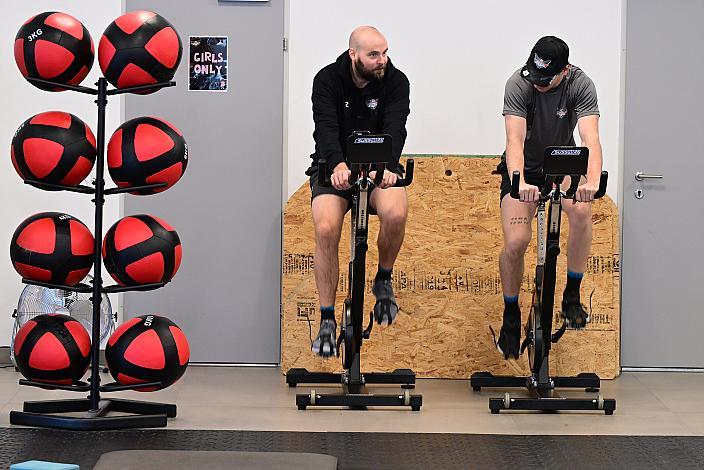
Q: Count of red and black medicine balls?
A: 8